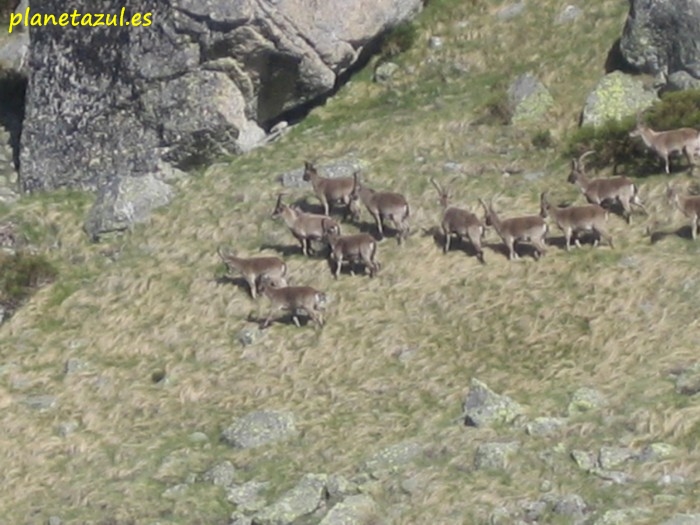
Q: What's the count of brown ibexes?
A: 12